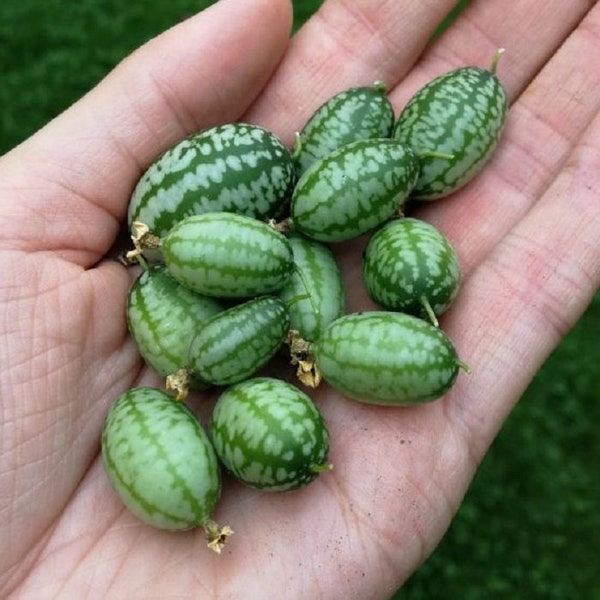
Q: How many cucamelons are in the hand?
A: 12